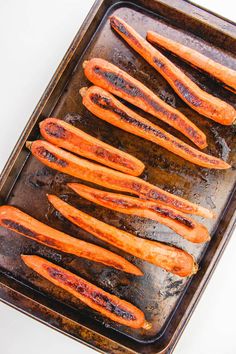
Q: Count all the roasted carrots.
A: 10